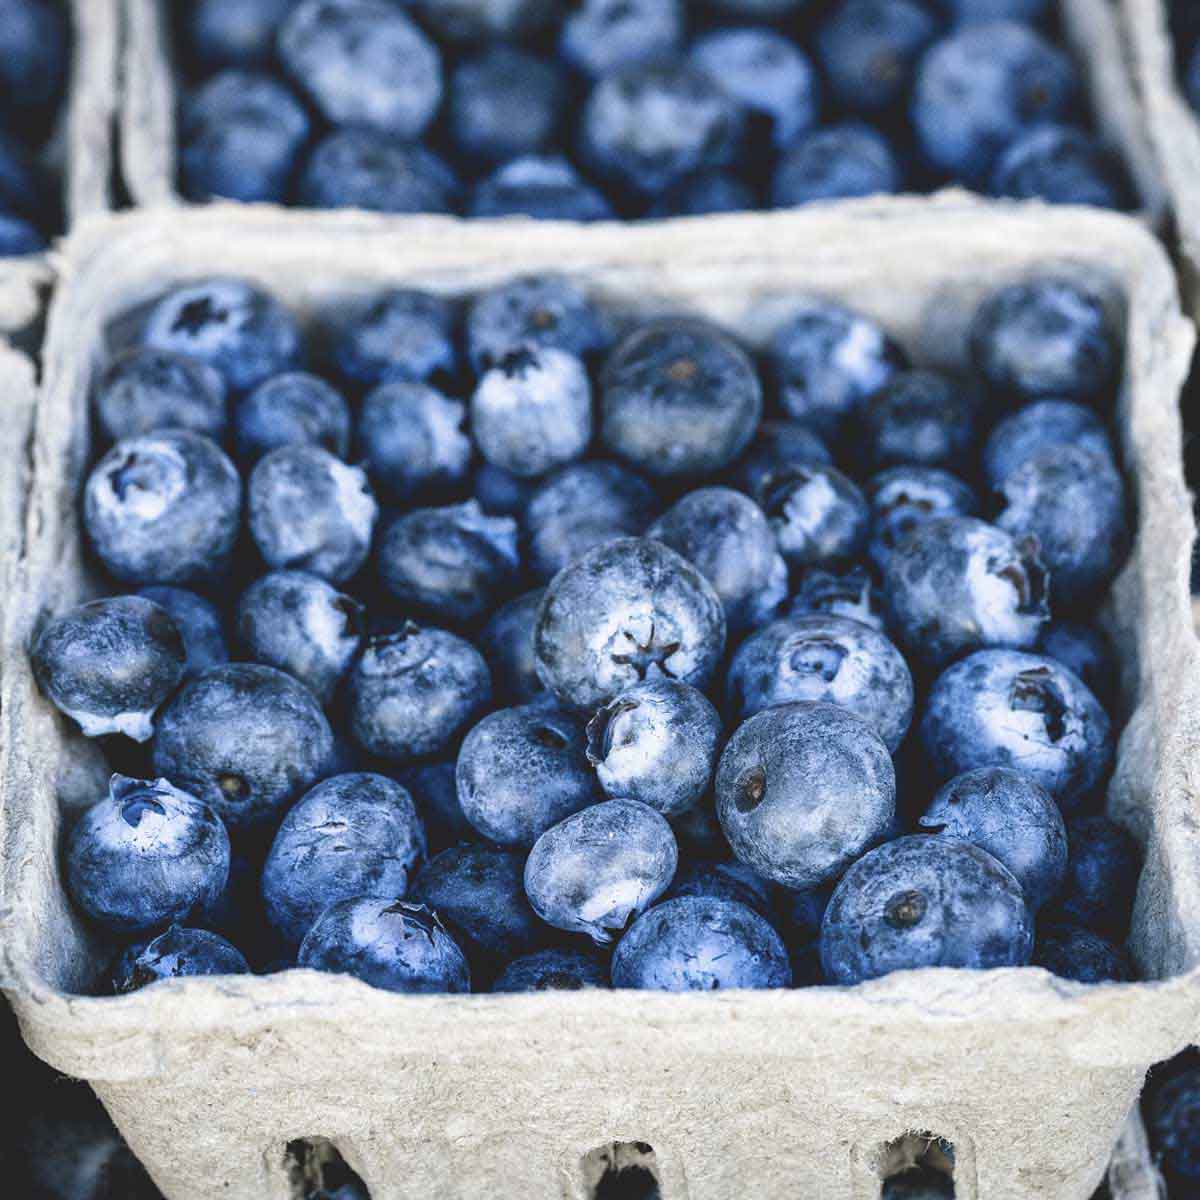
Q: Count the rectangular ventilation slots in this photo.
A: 3